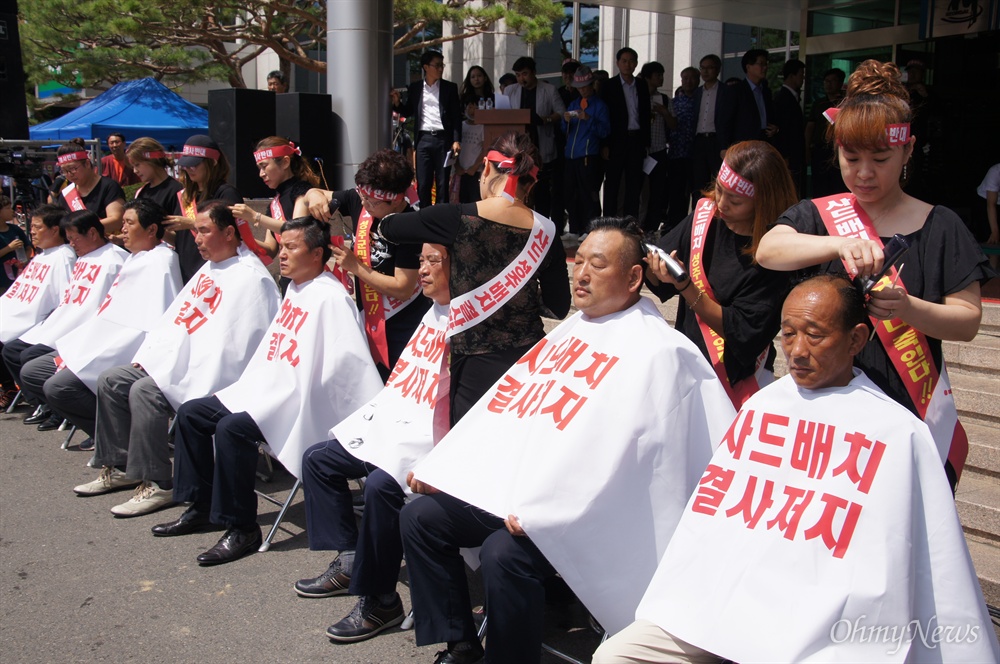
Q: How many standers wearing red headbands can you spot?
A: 8